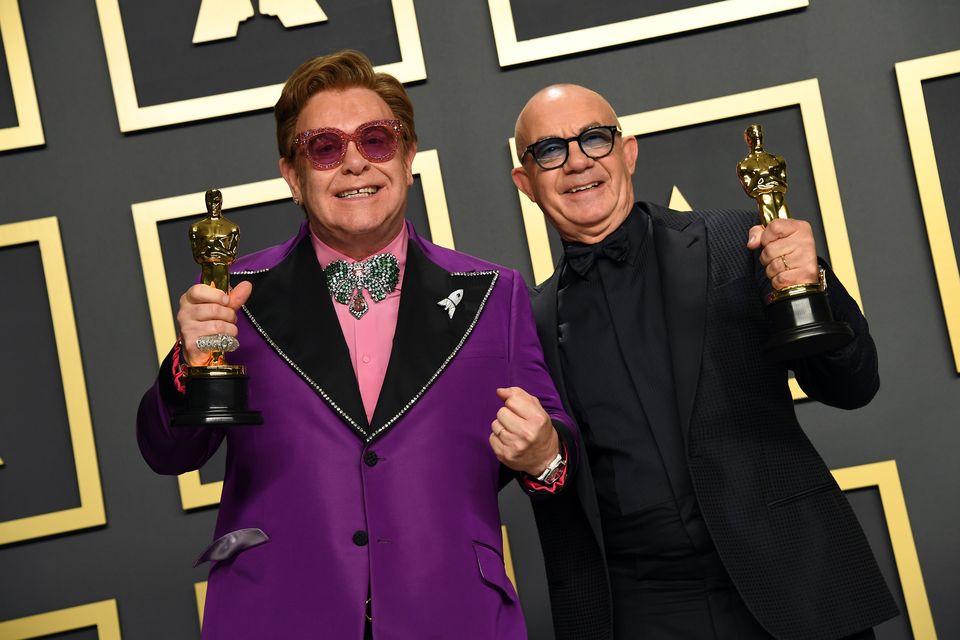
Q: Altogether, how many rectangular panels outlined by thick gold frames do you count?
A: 10